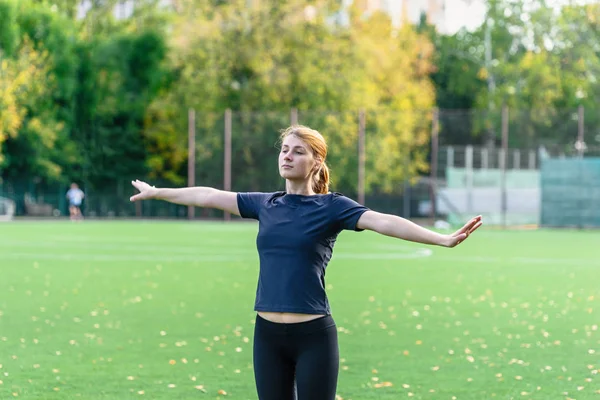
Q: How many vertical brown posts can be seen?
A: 7